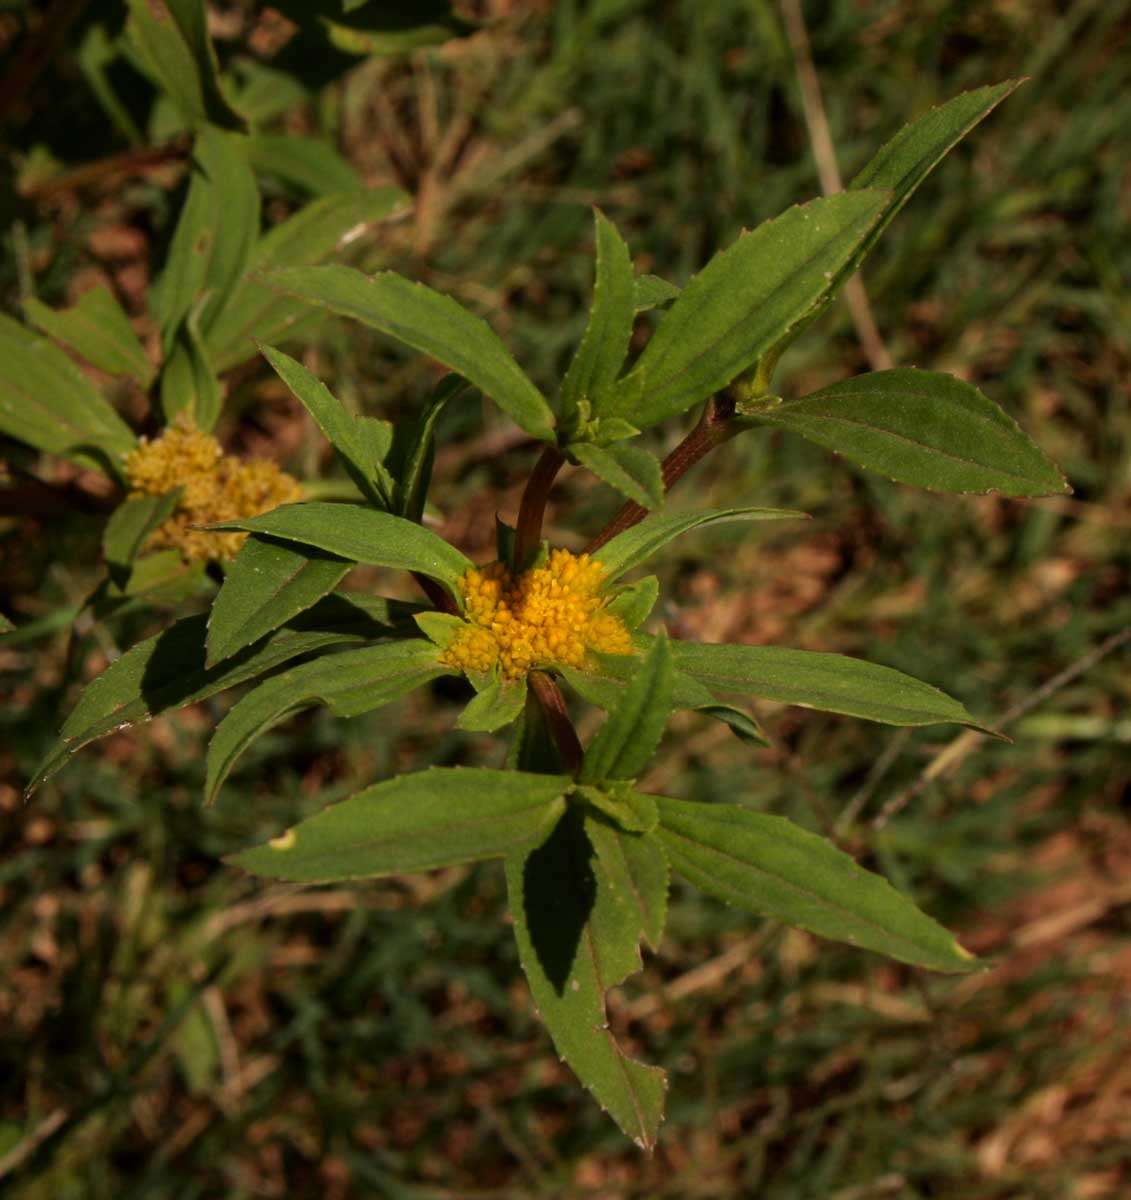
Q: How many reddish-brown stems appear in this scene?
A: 4